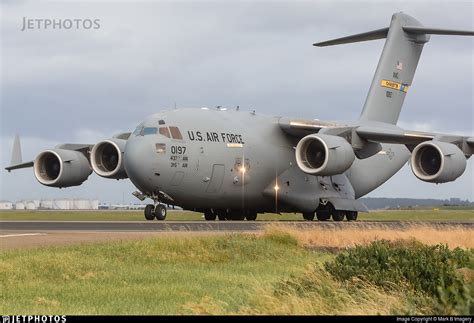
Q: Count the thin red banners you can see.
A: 0